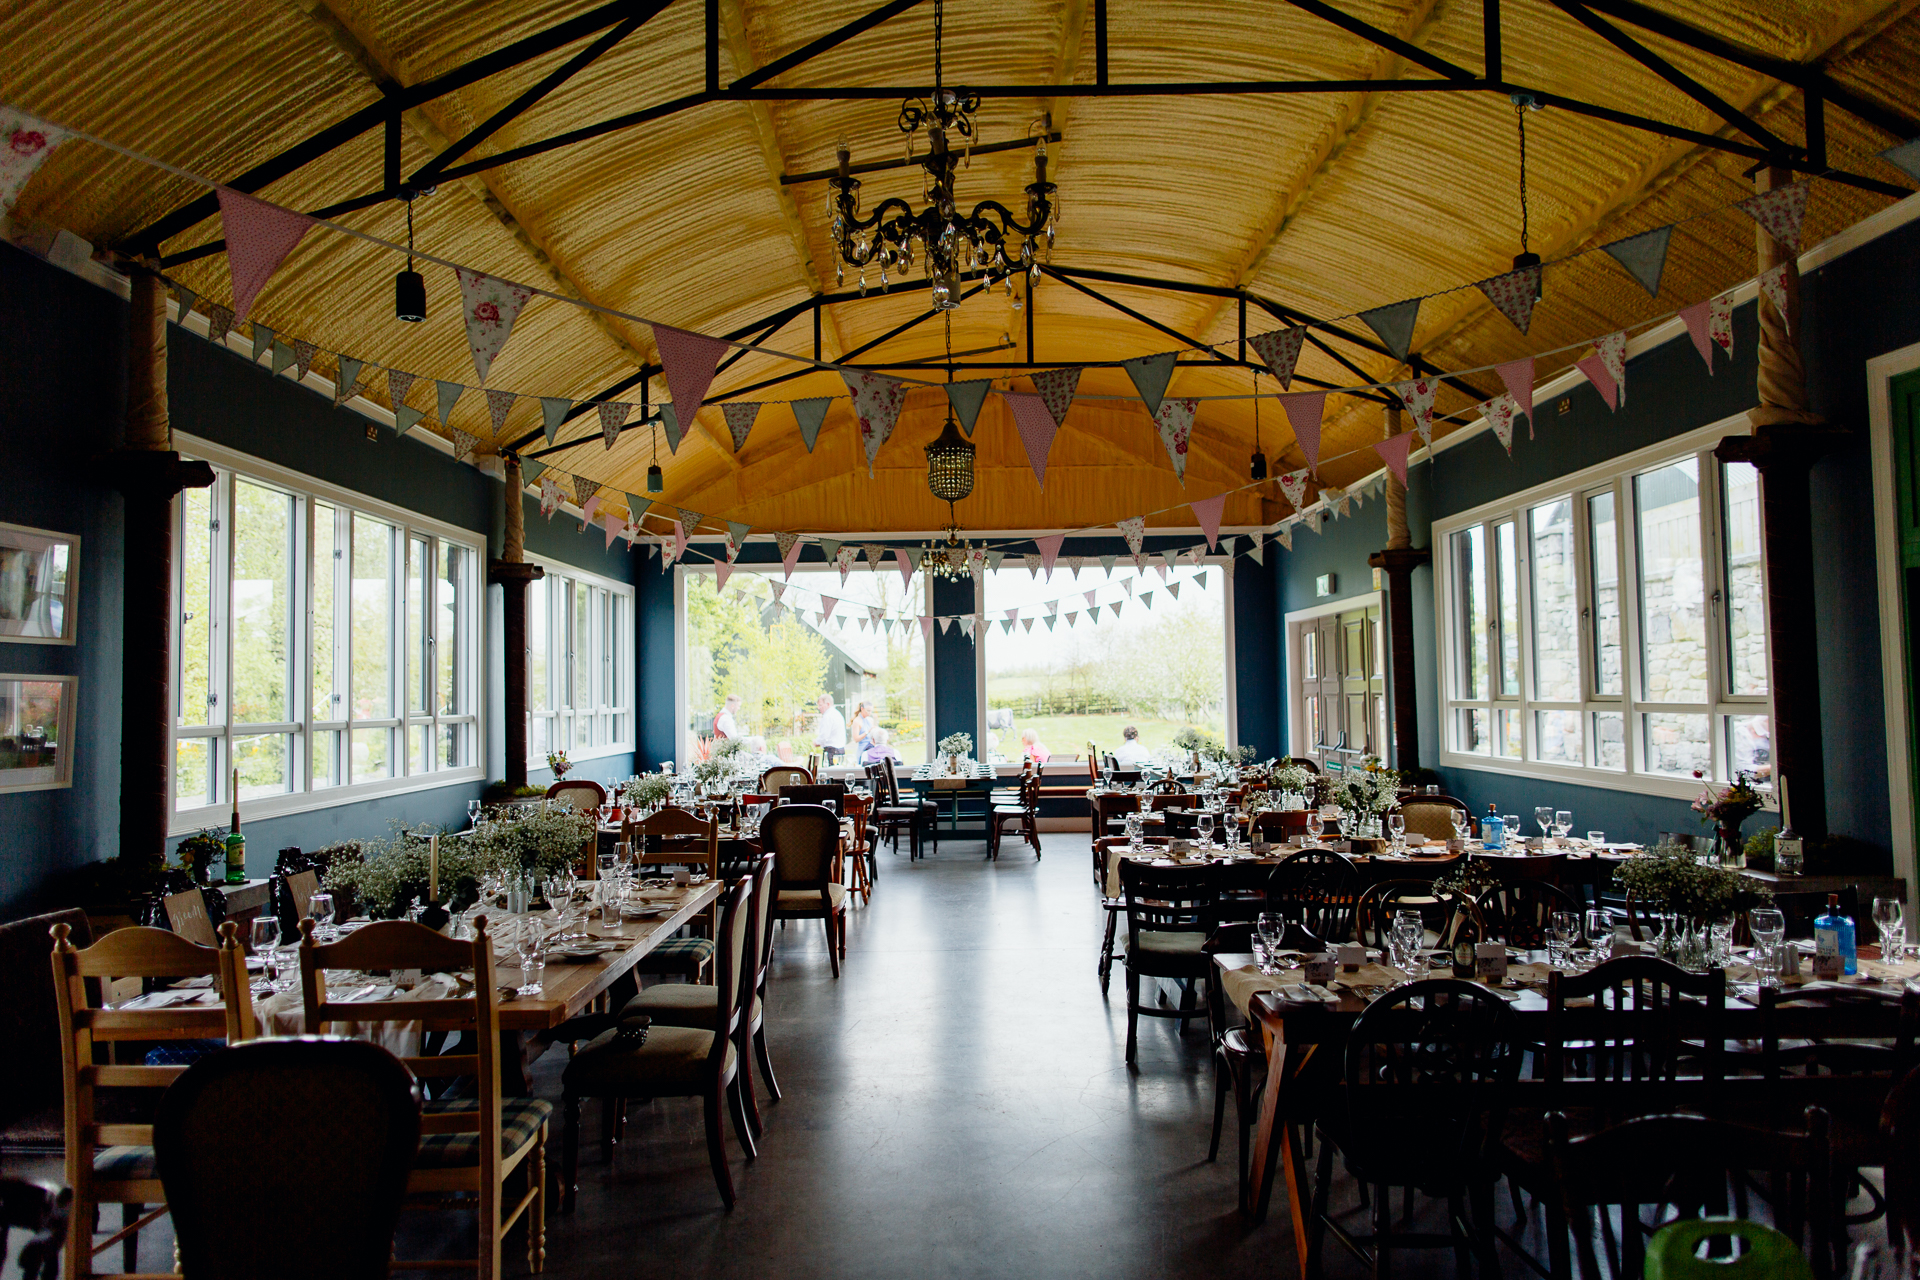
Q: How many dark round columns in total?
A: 4